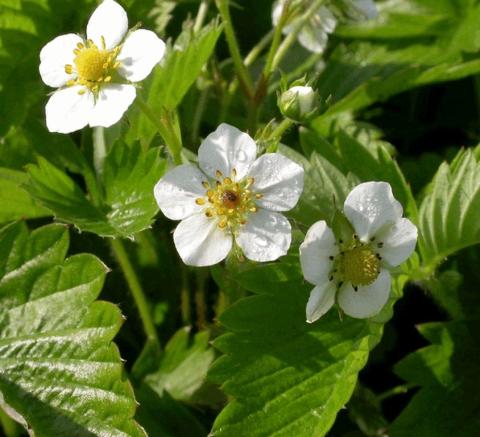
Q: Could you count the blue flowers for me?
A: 0